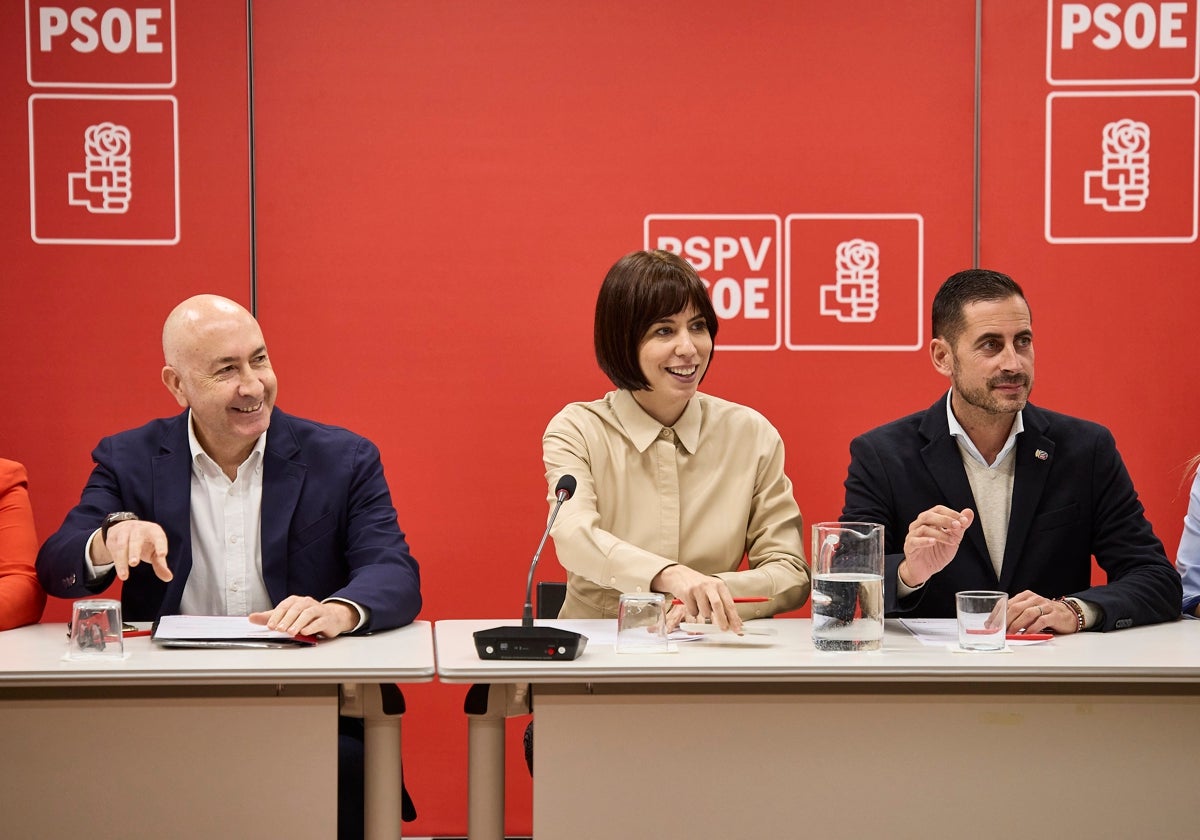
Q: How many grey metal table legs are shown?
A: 2